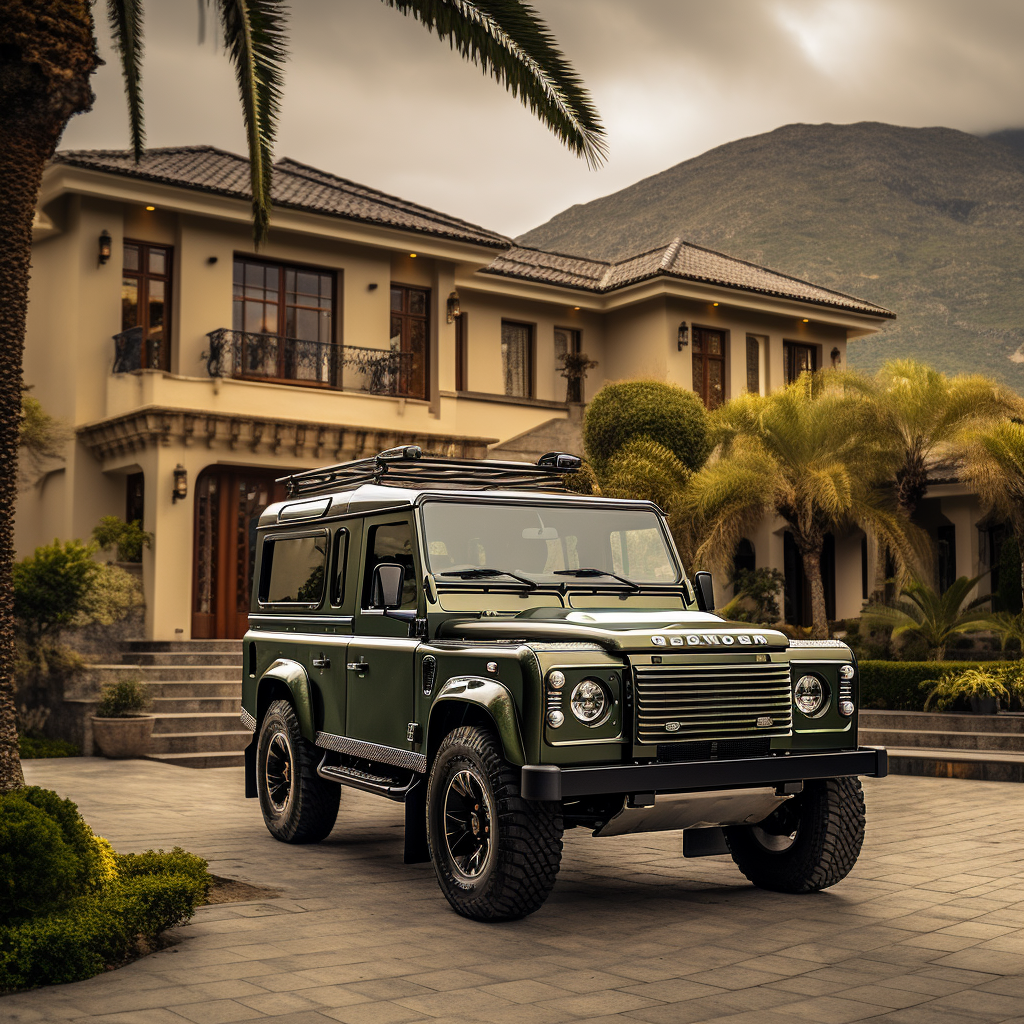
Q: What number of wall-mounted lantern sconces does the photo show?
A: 5